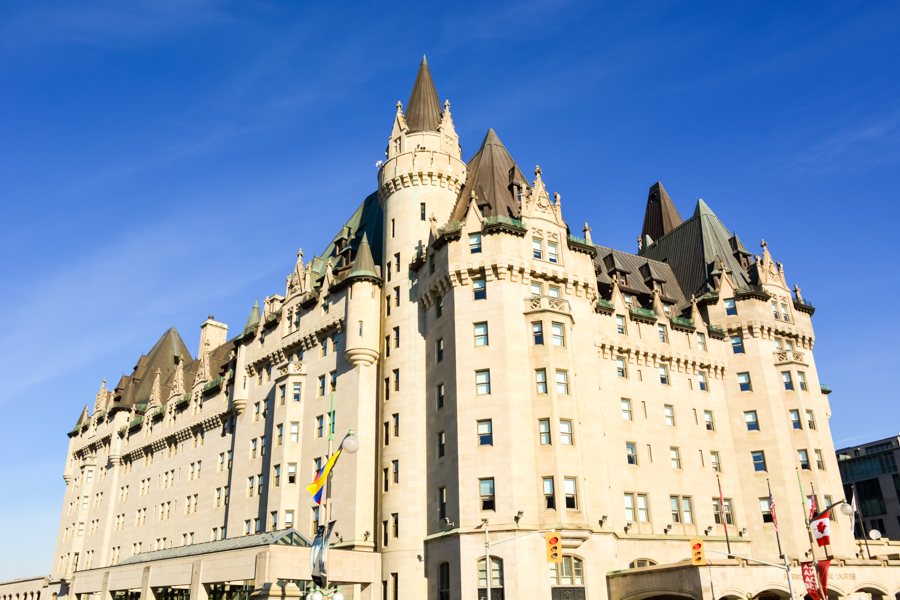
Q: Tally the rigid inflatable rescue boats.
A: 0